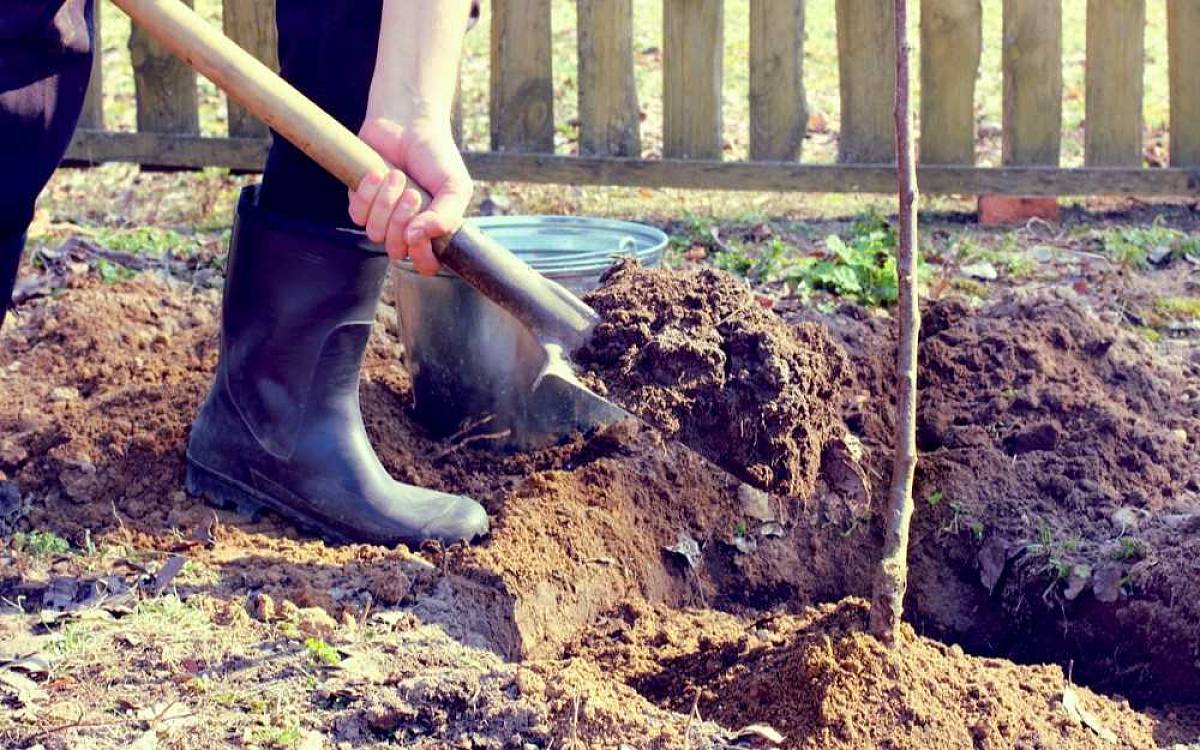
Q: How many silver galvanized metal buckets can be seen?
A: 1